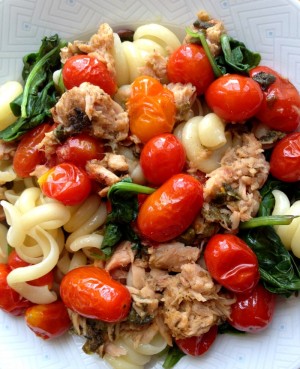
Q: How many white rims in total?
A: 1